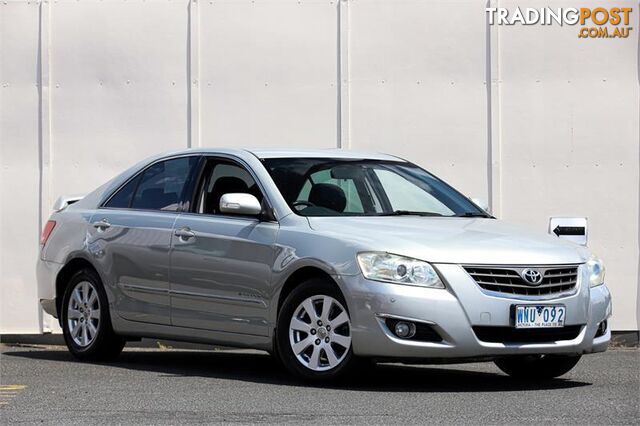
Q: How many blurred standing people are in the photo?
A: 0